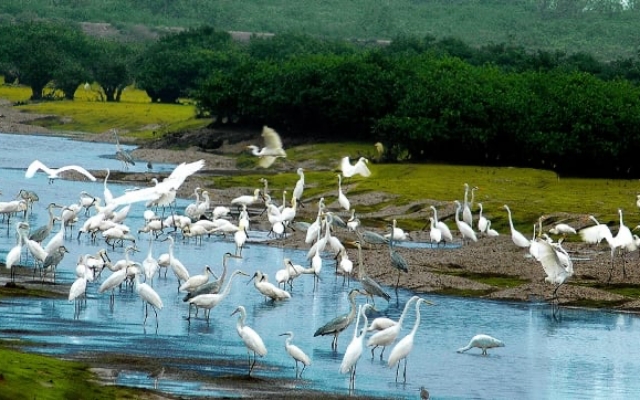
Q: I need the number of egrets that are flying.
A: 4